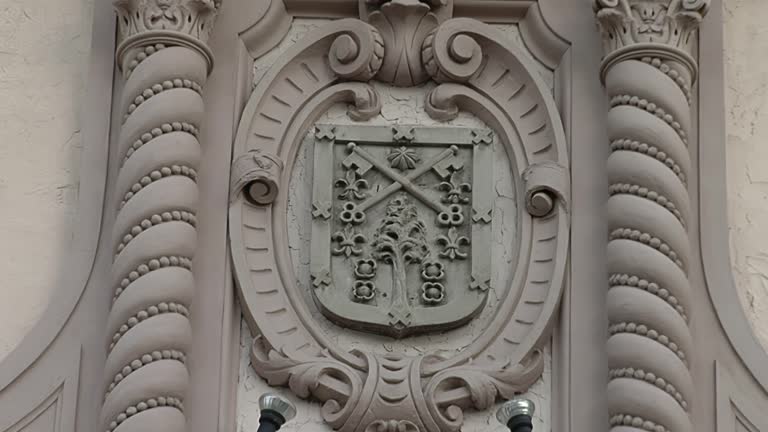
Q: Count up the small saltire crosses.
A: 8